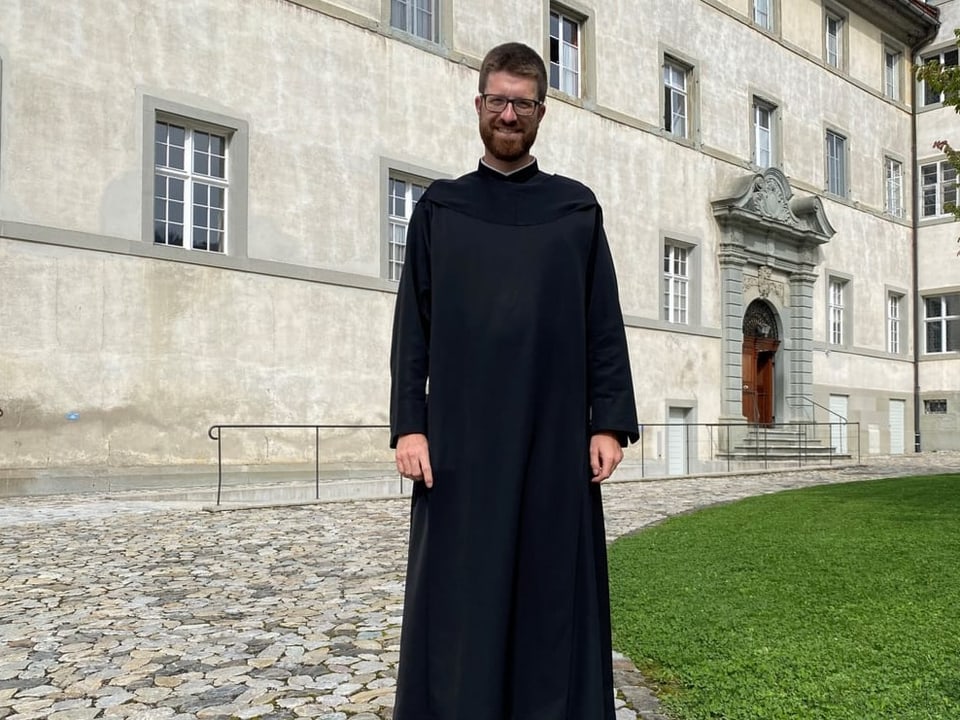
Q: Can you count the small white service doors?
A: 3